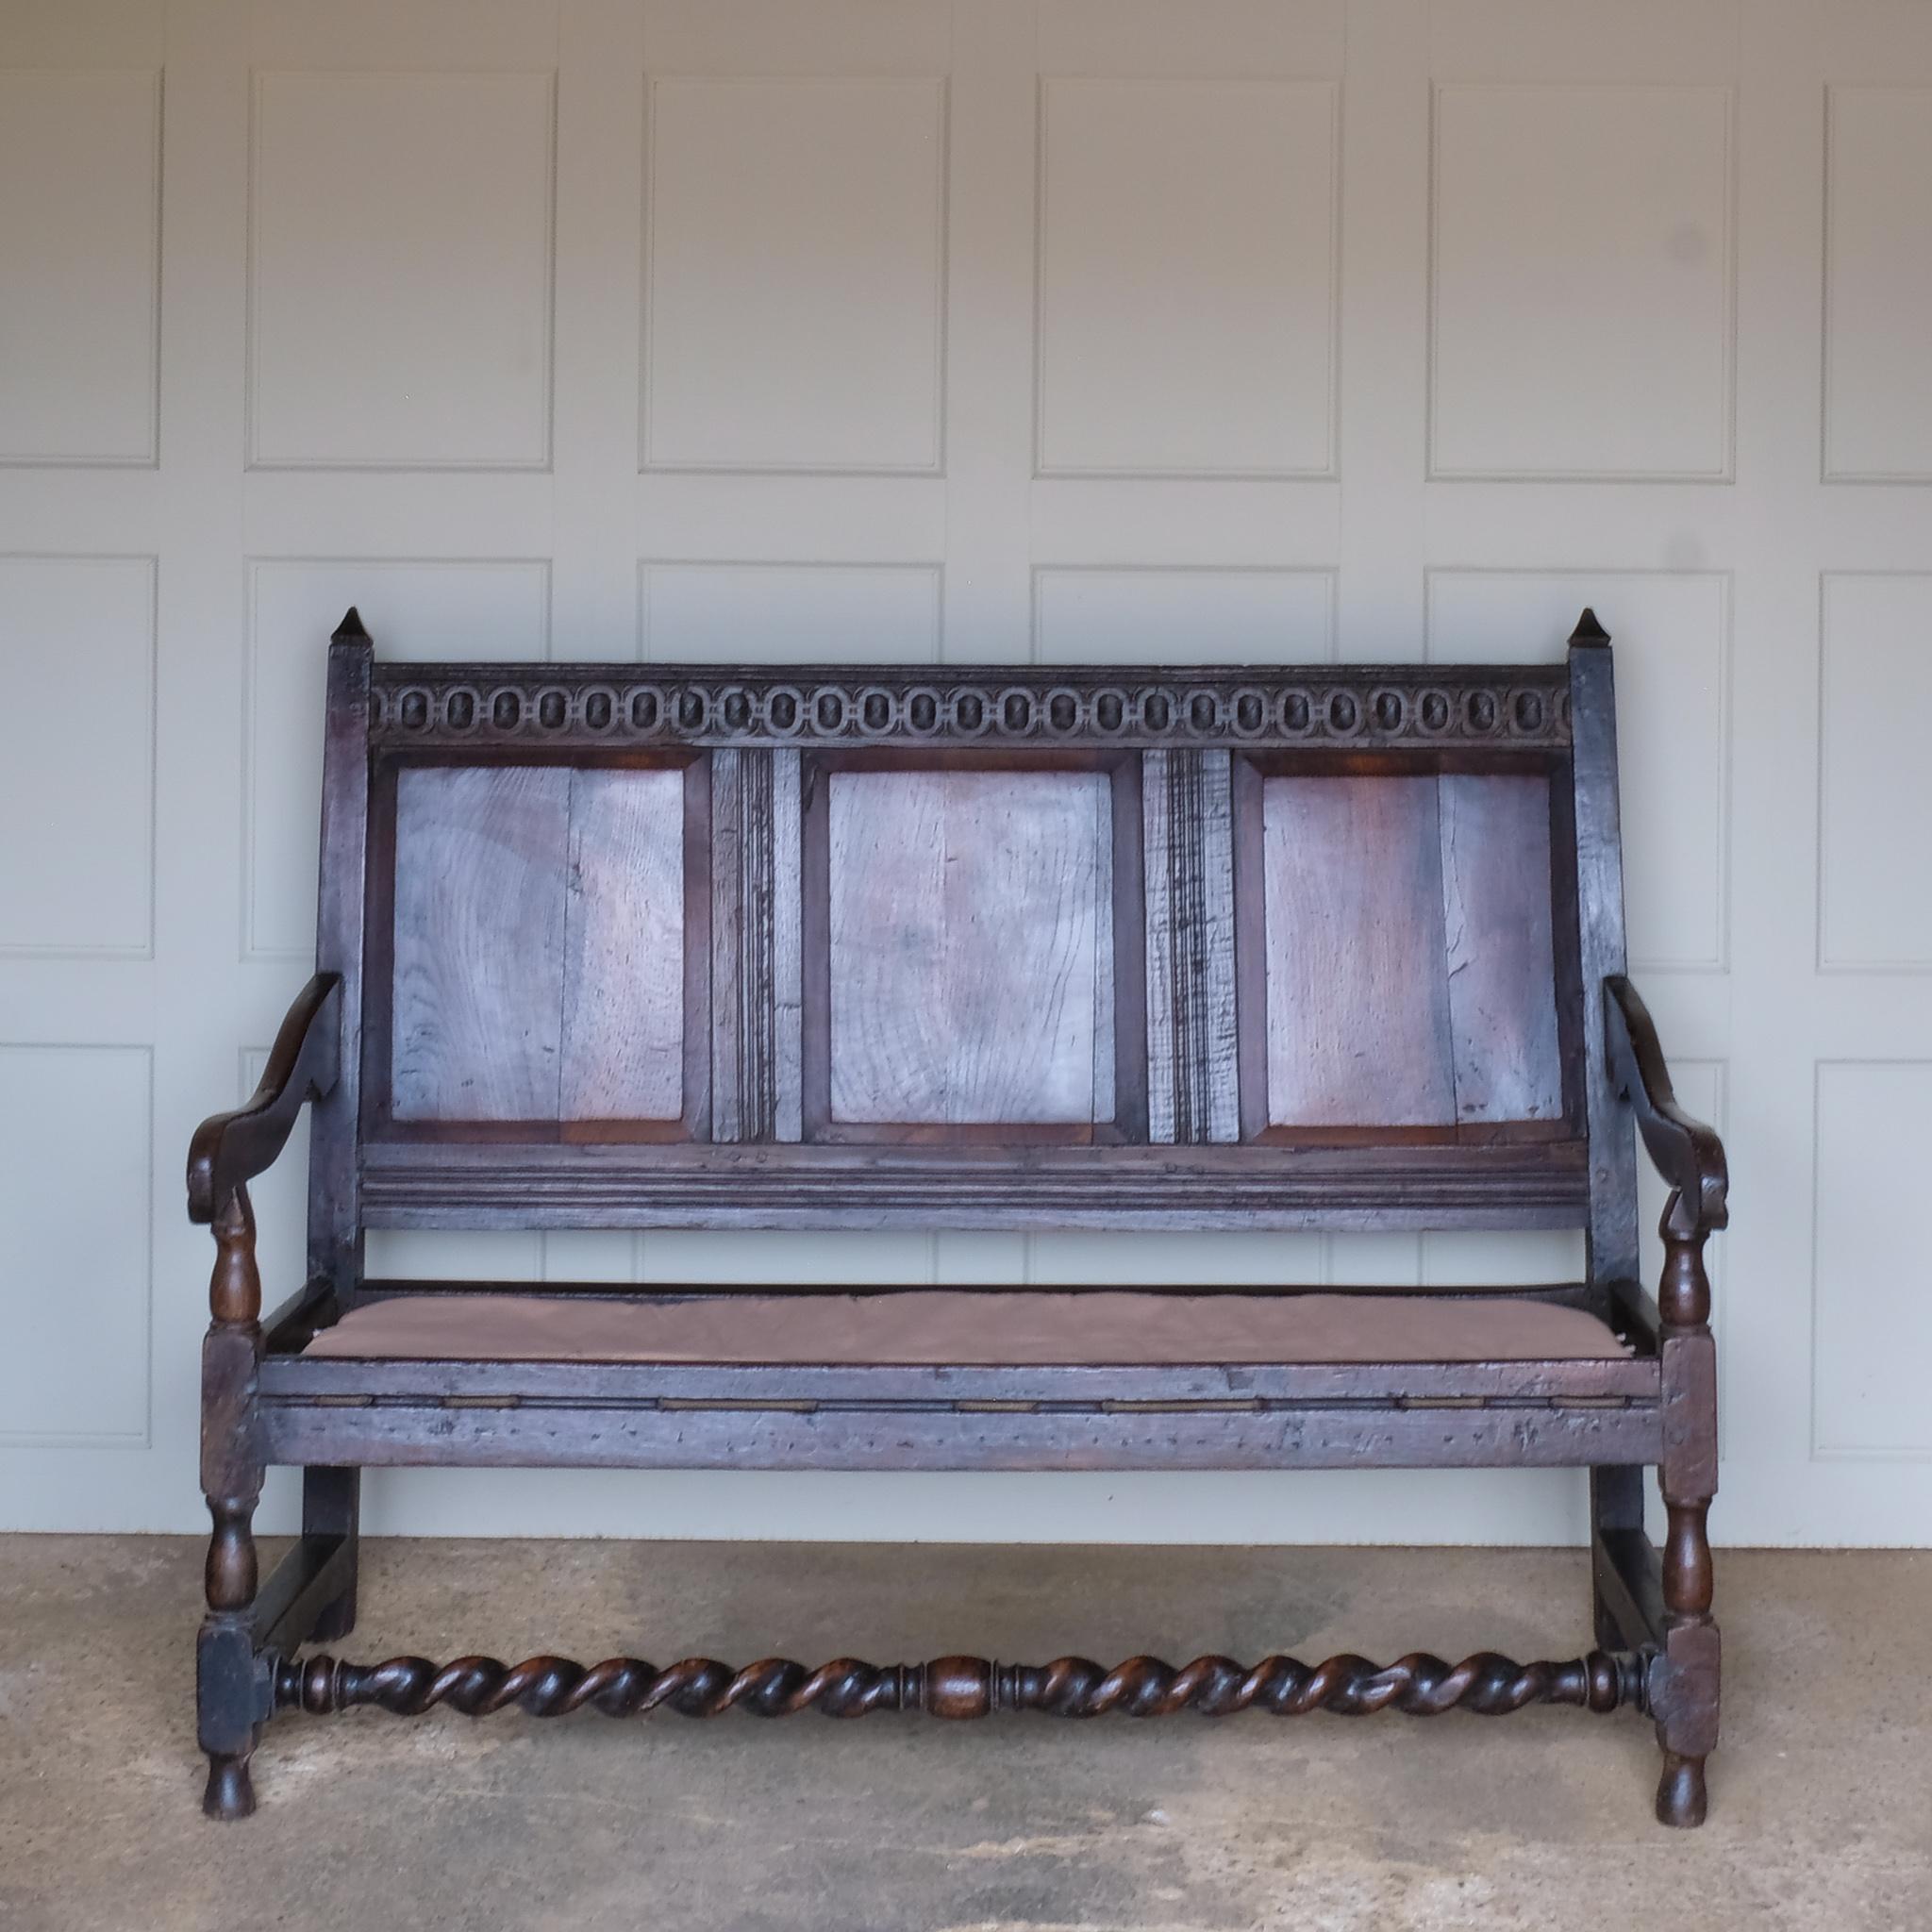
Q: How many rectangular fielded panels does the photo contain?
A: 3